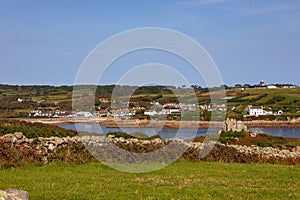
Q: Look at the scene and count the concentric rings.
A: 2